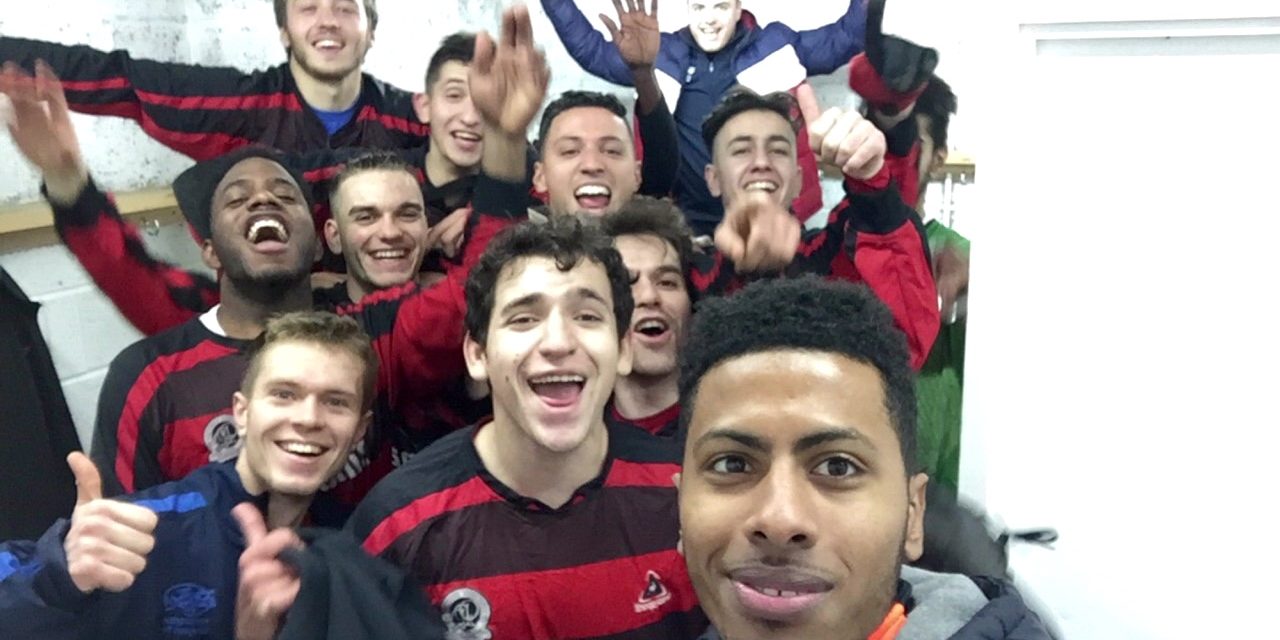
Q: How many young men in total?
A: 12